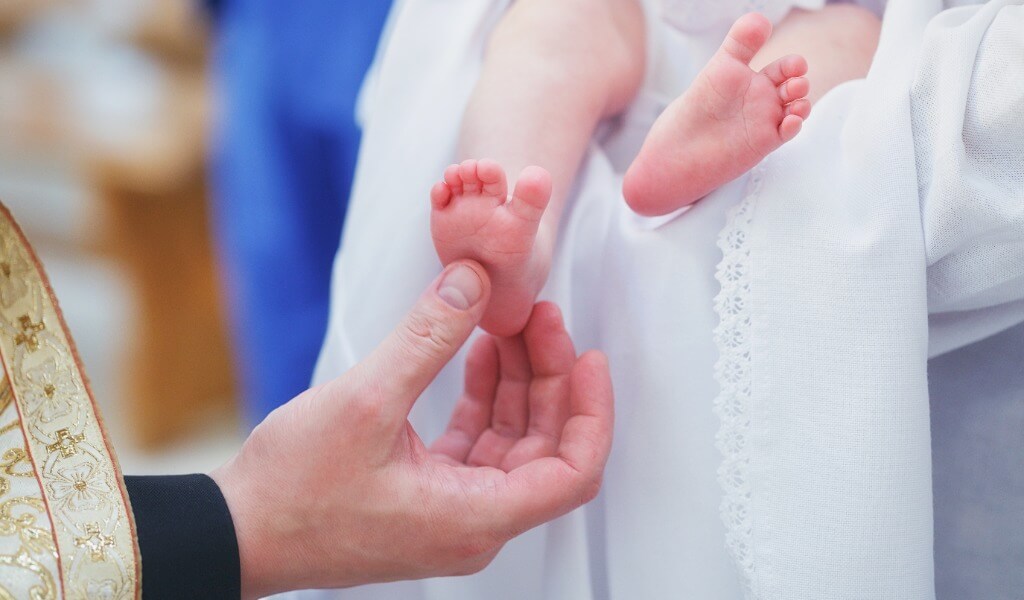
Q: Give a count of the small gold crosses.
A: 3